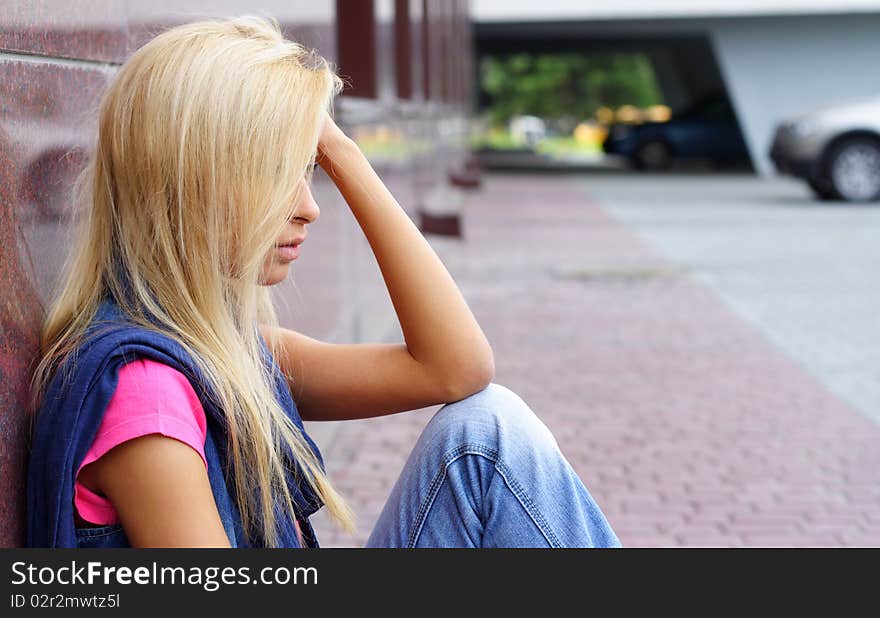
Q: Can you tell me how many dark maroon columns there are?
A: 3